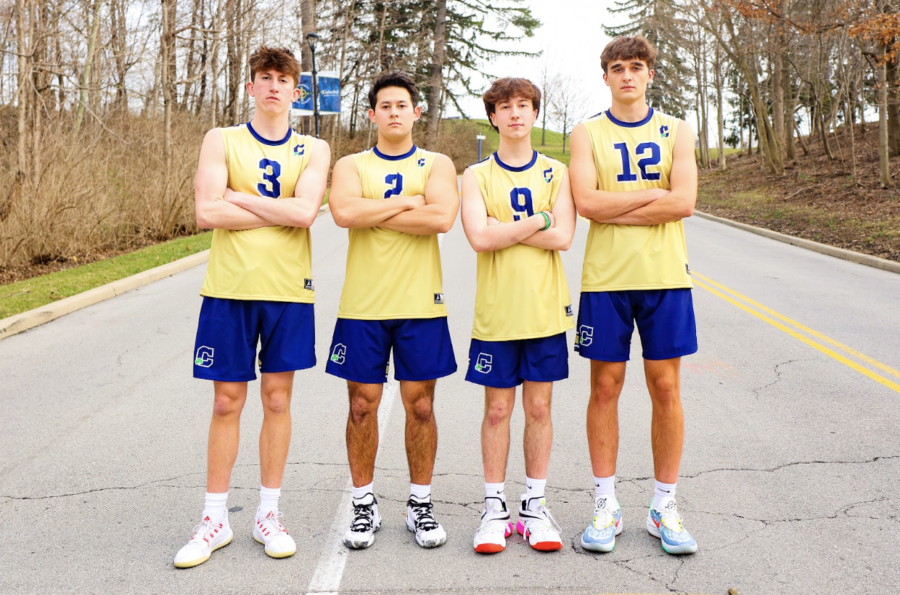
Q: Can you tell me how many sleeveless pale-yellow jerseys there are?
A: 4